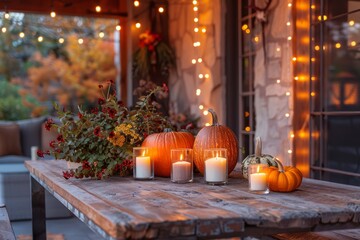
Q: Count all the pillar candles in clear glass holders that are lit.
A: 4